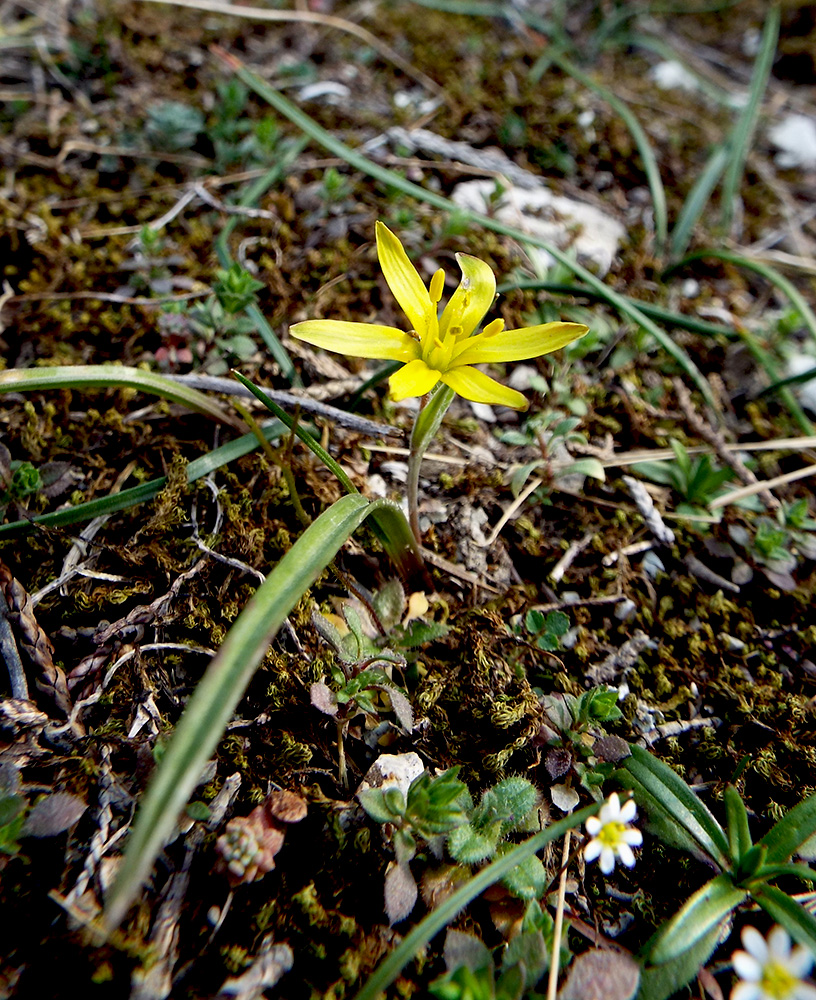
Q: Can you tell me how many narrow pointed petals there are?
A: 6